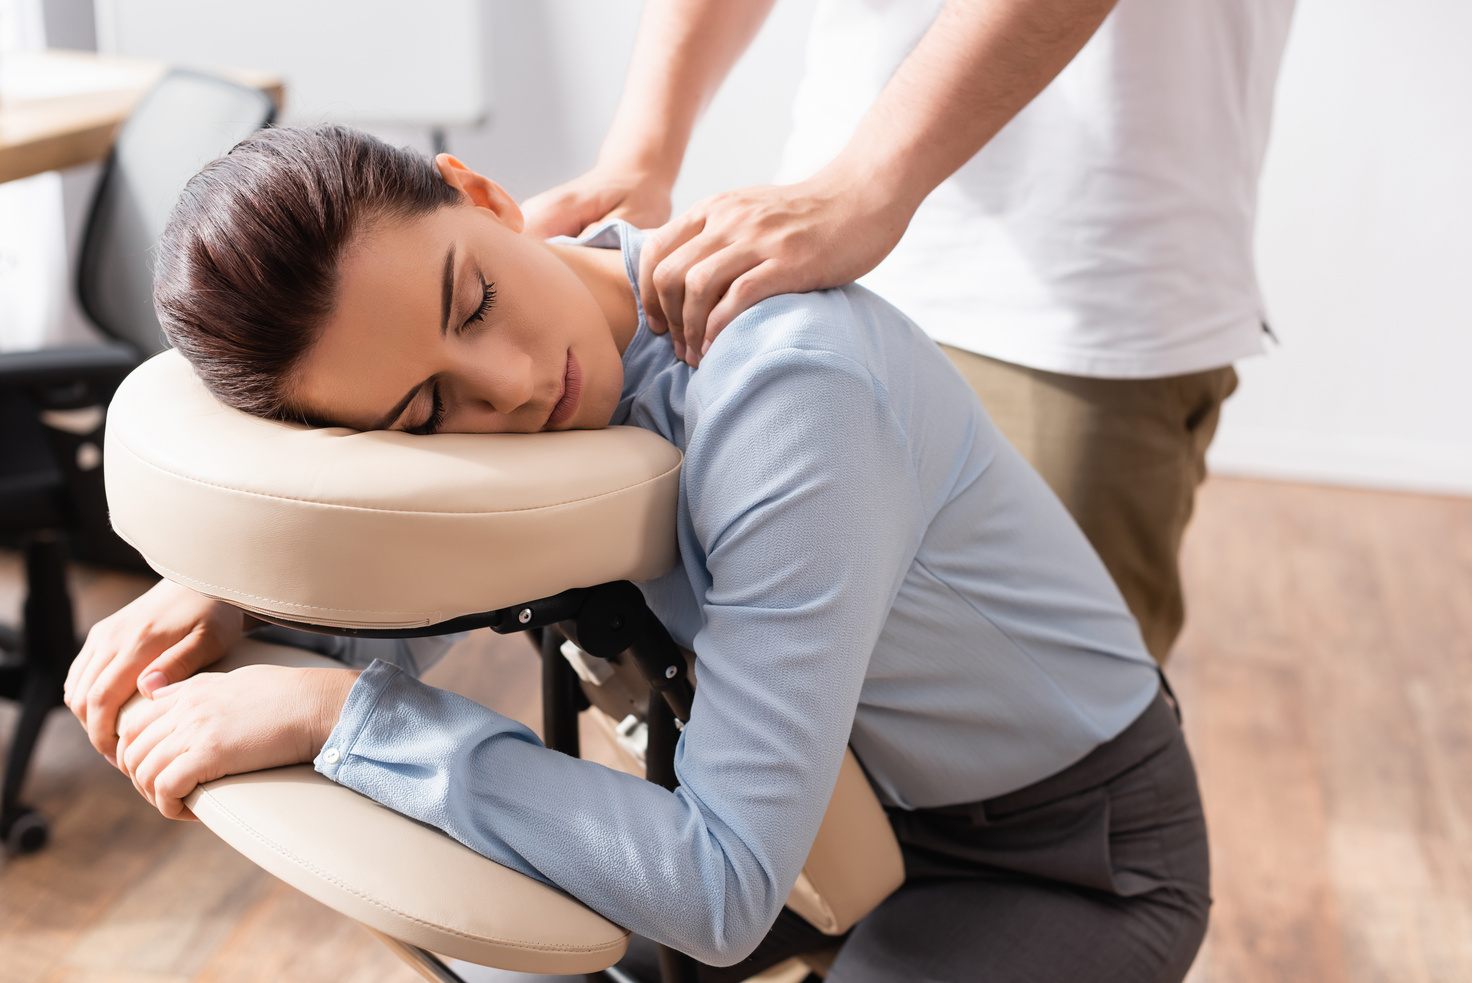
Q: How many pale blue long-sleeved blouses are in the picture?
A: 1